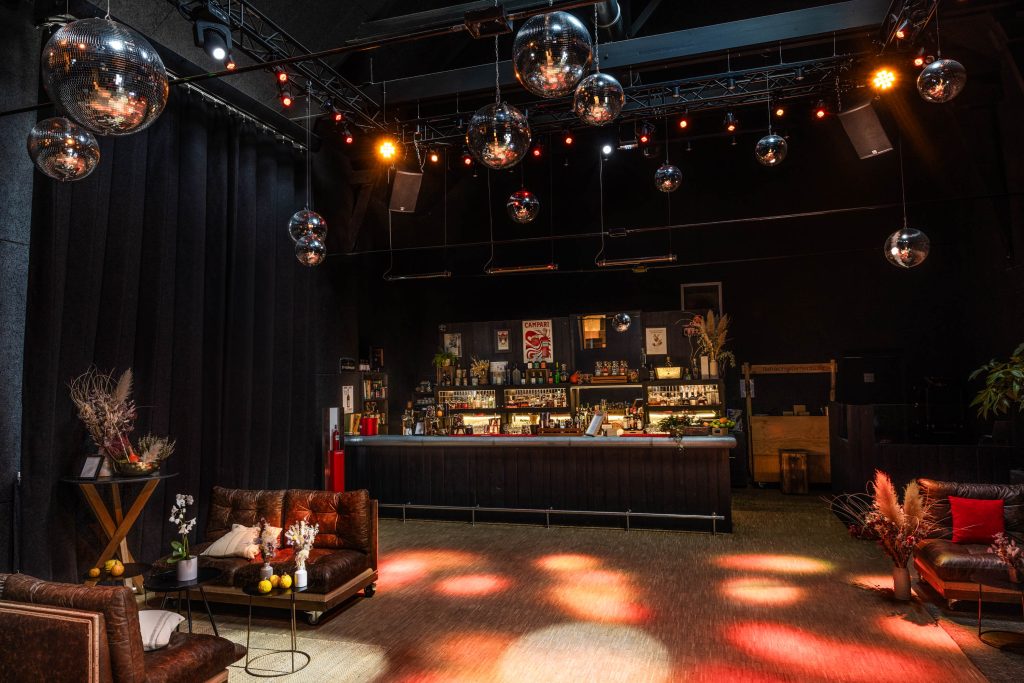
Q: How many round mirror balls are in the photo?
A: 13